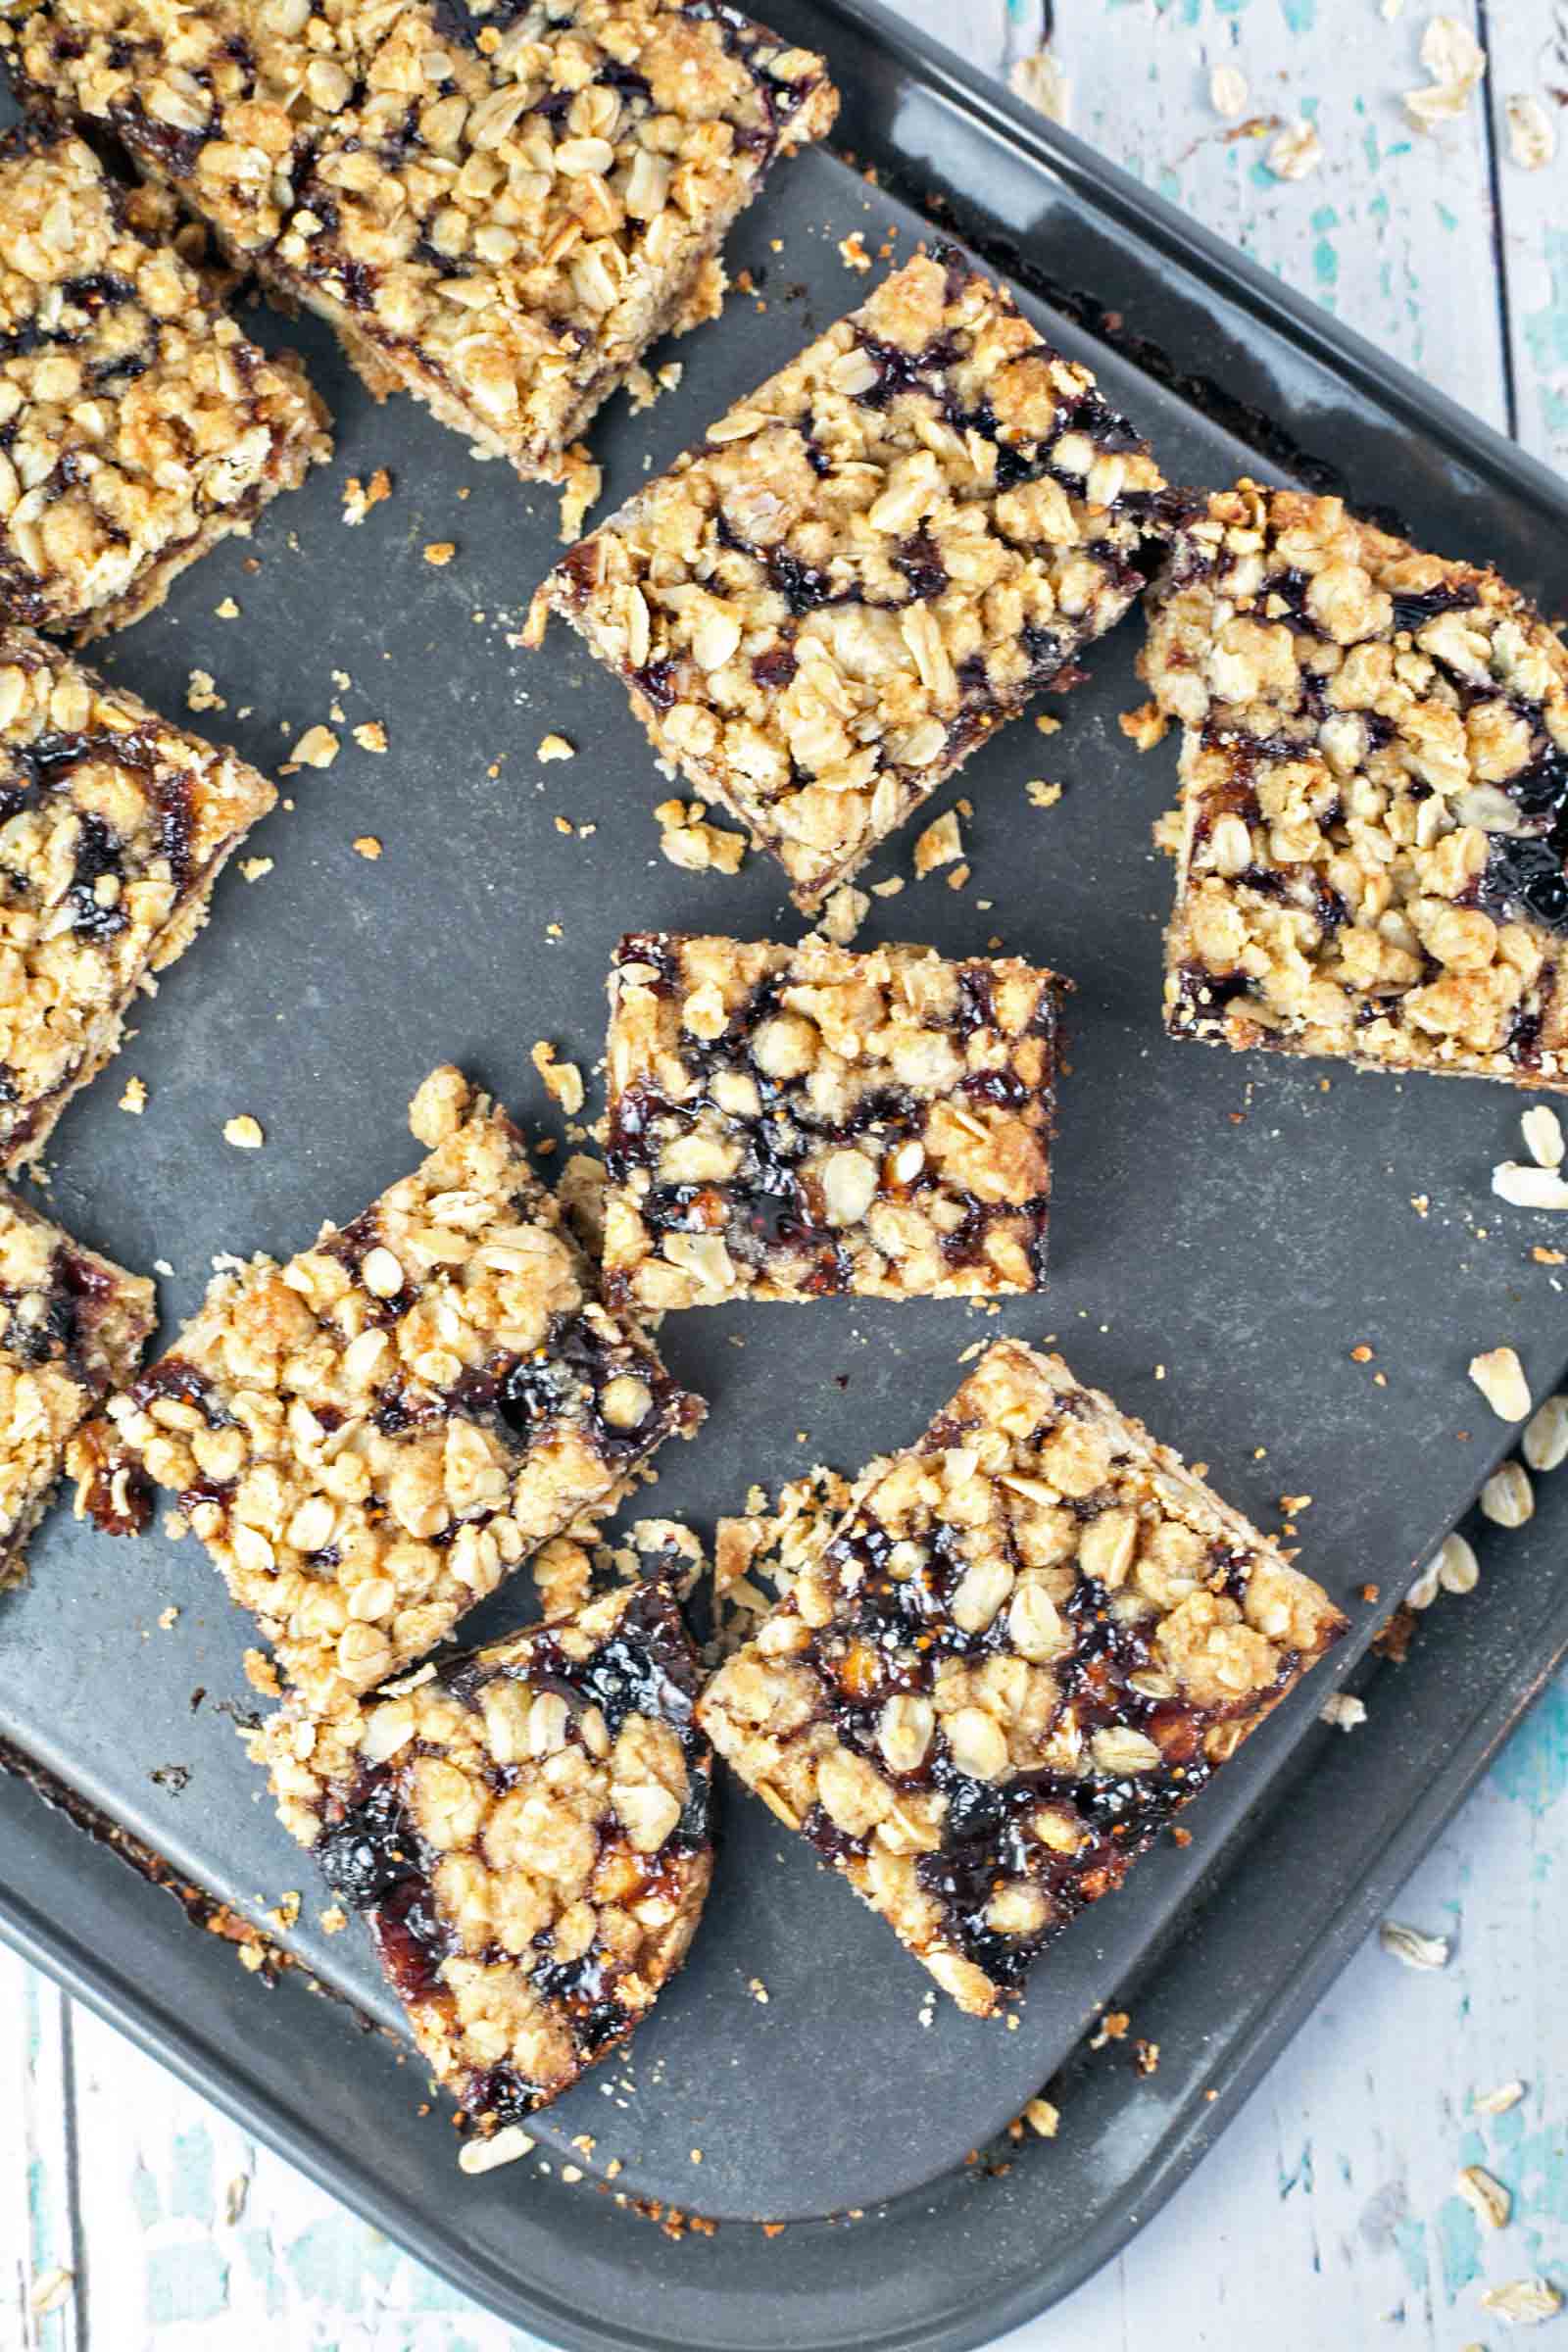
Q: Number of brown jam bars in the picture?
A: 10